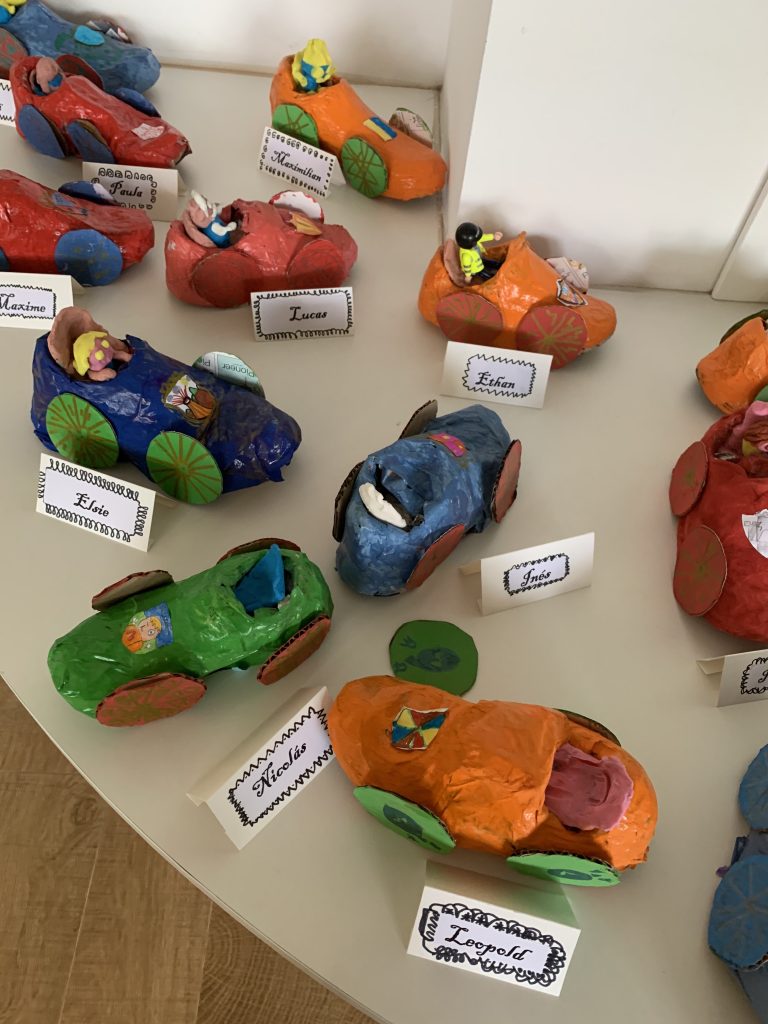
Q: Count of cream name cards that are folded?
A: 11